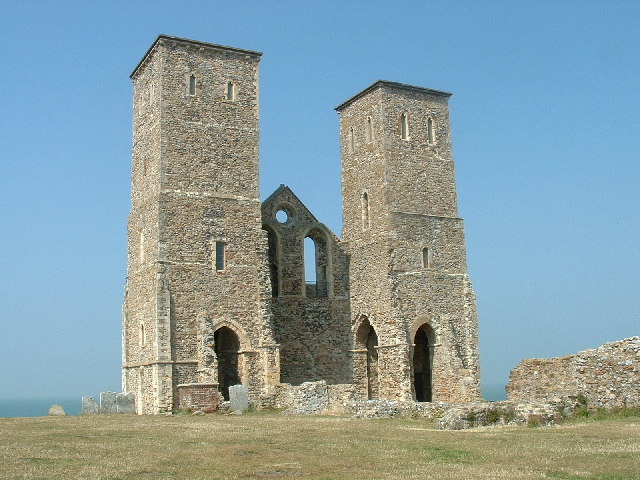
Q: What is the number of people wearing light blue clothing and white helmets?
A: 0